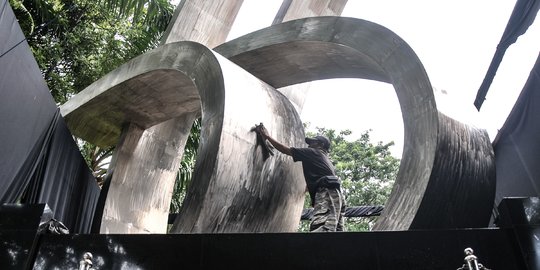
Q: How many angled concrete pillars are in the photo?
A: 2